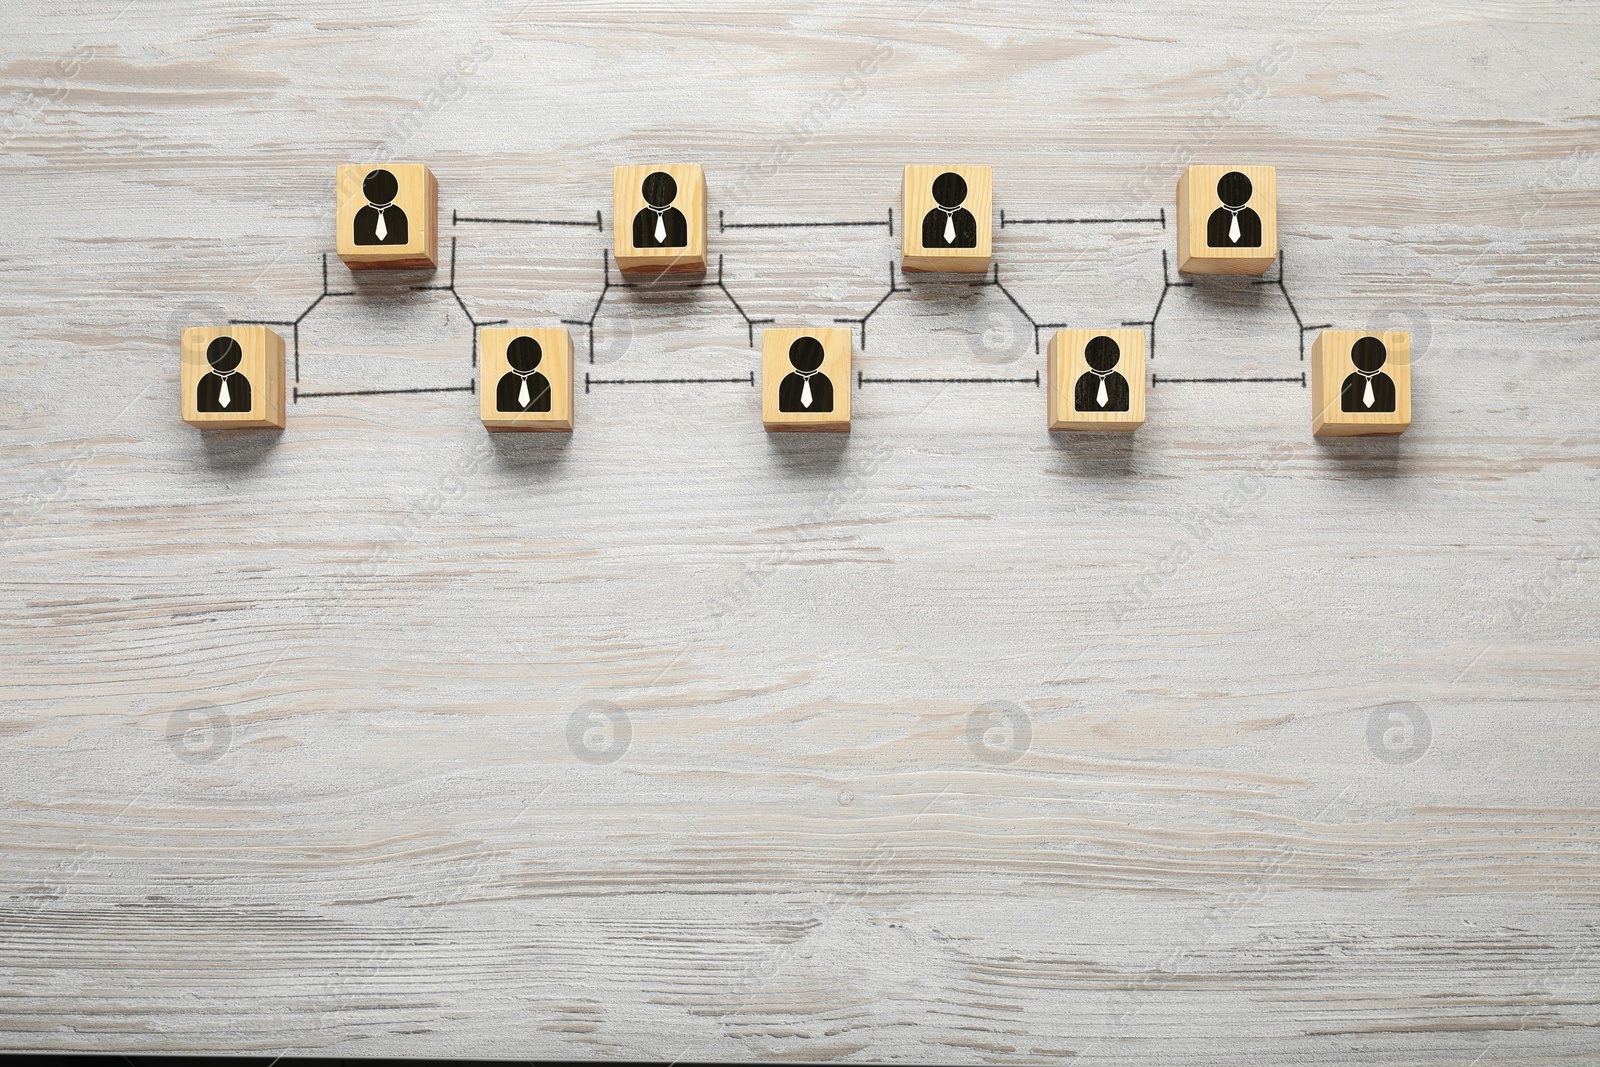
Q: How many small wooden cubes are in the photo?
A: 9